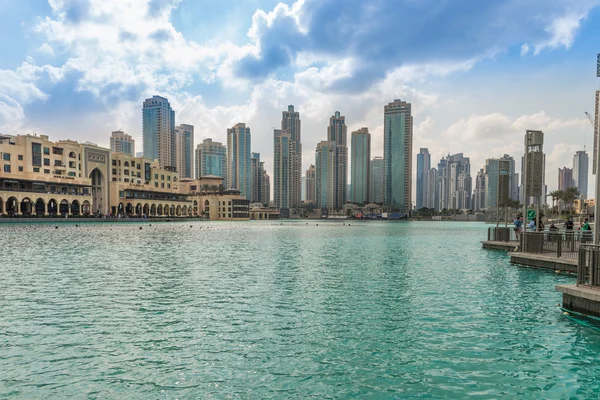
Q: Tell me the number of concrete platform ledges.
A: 3